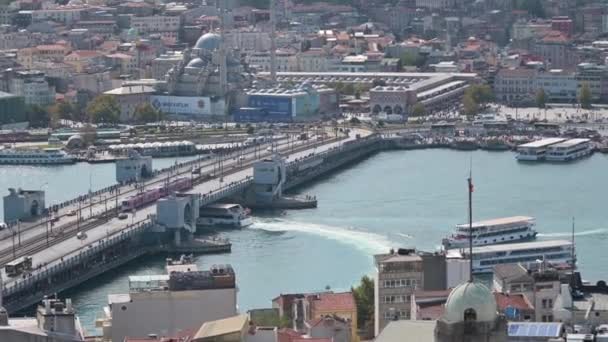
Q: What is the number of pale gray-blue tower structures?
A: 4